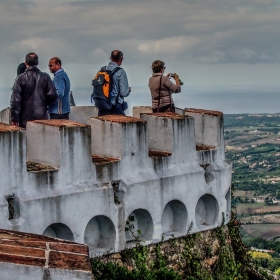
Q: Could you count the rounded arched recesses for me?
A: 5